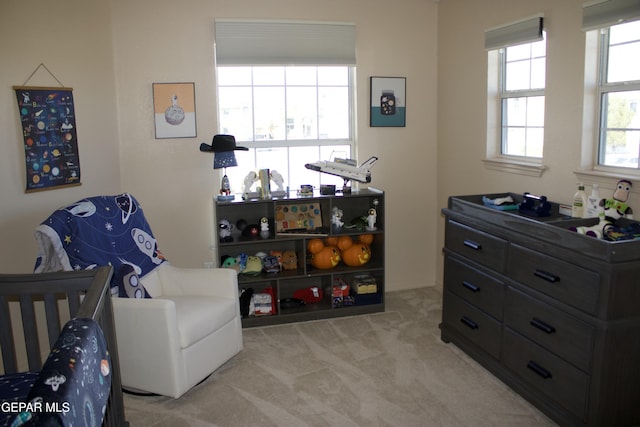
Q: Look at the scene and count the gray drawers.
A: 6